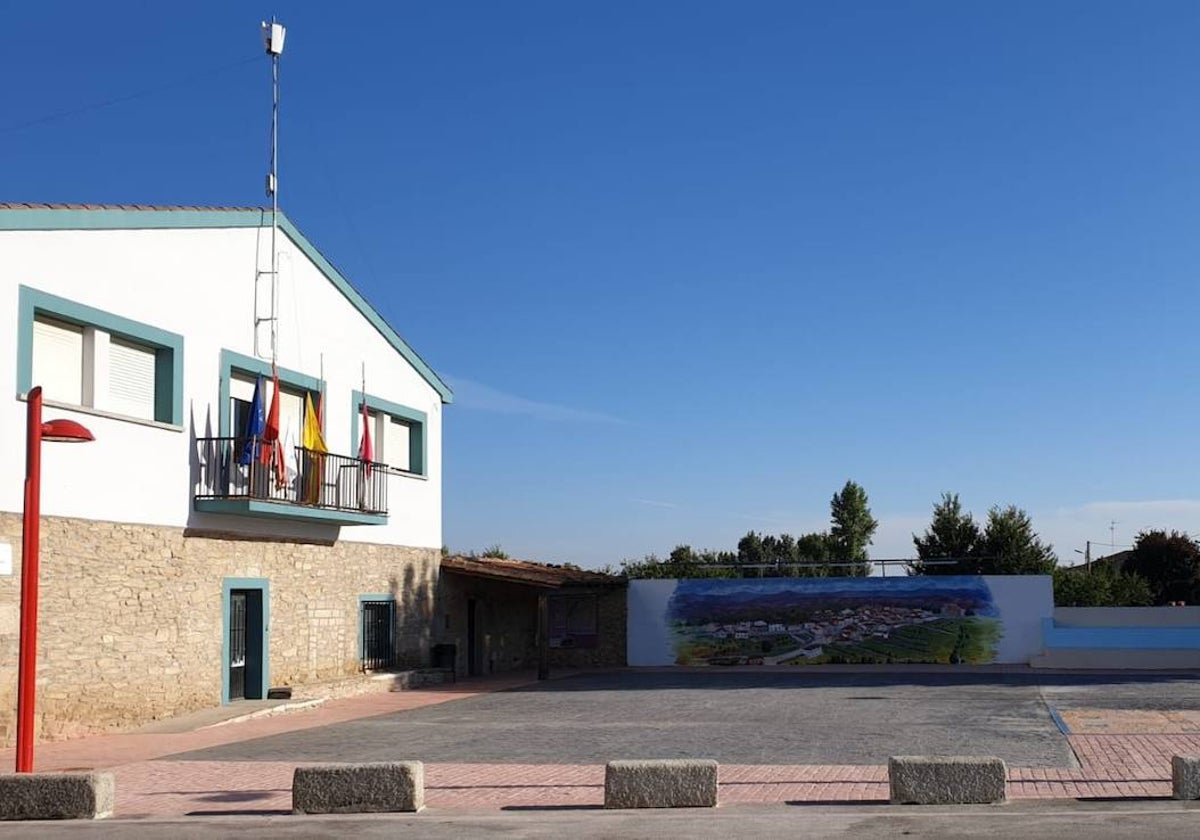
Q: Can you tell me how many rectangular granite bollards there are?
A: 5